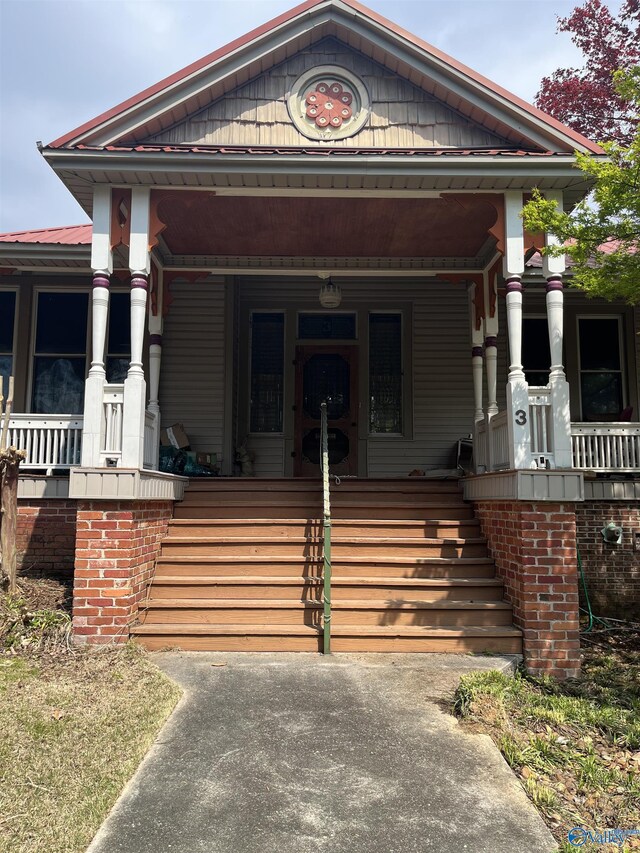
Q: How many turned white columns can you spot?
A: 7